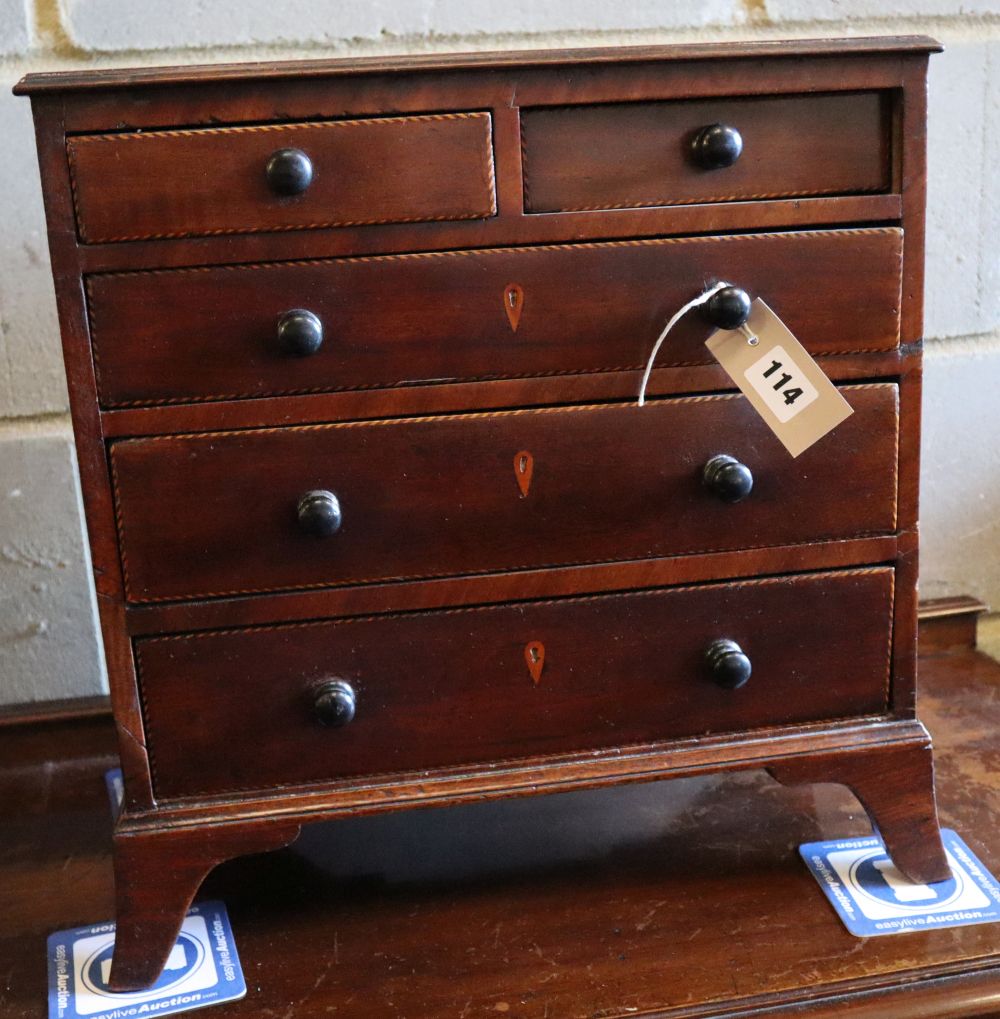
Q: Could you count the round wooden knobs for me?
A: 8